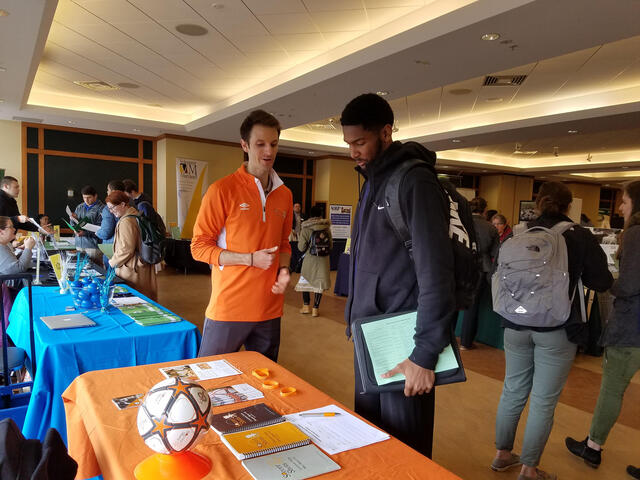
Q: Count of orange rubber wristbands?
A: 3